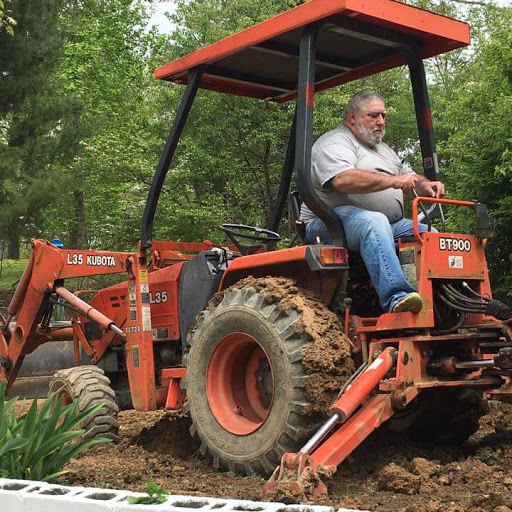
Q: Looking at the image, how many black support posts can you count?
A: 4